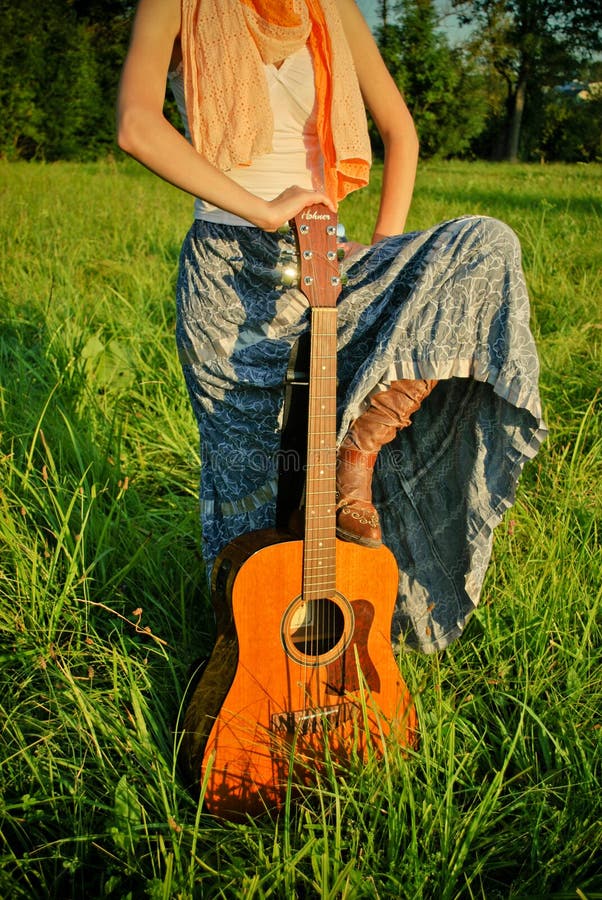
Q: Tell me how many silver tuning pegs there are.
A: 6